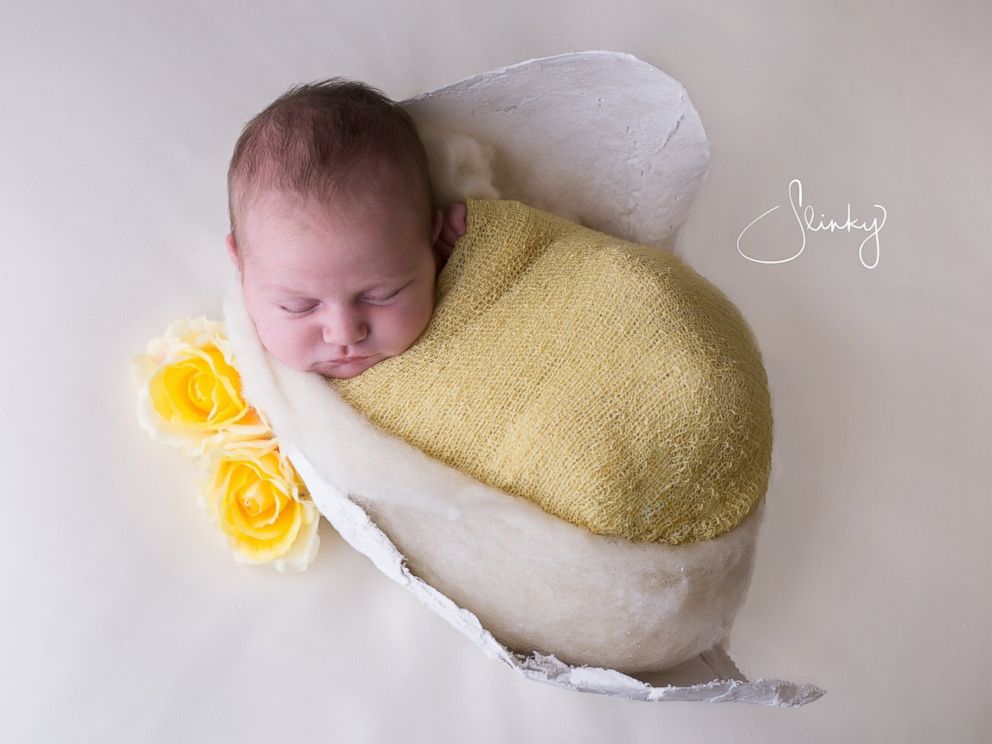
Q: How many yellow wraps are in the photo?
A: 1